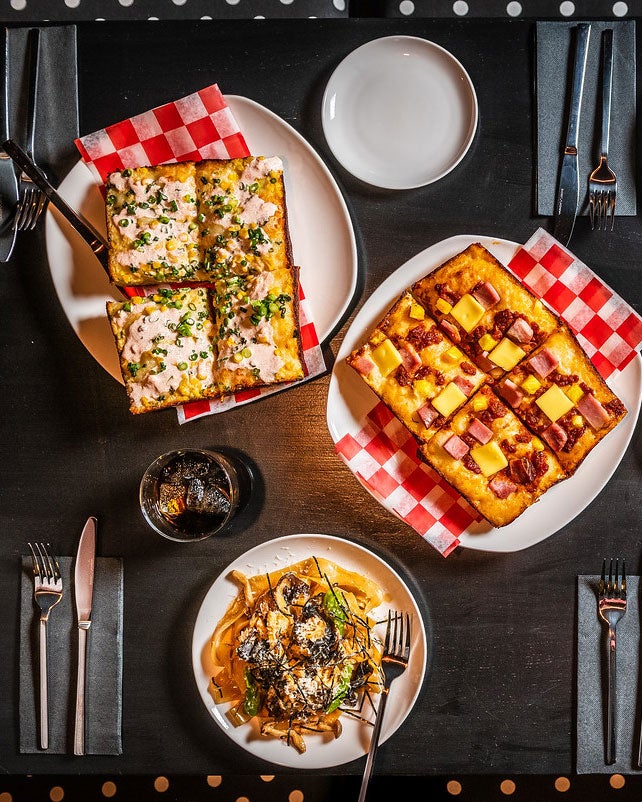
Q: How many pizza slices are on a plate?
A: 8